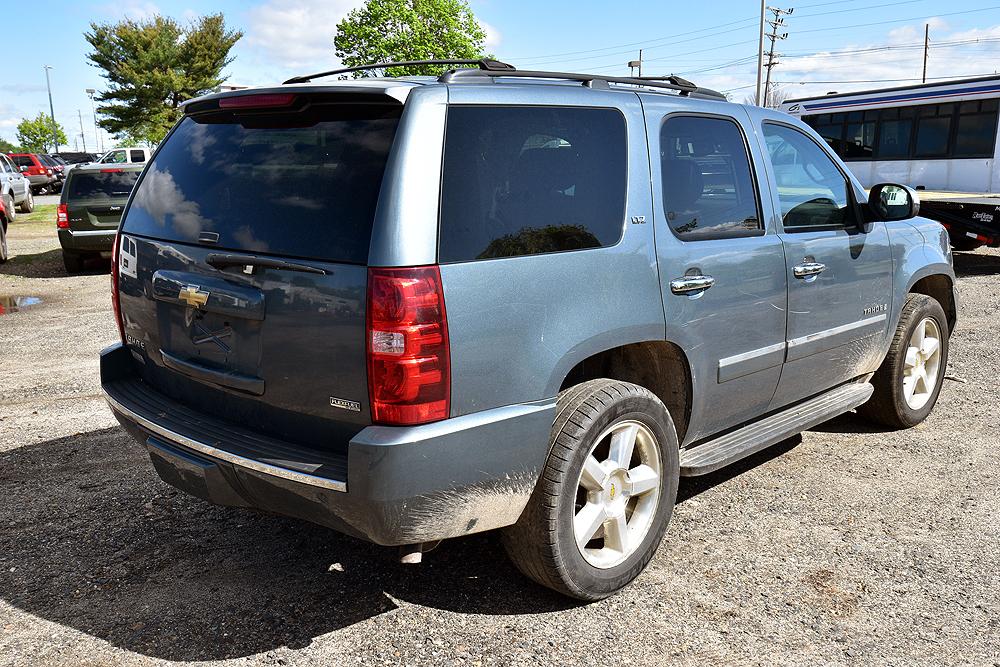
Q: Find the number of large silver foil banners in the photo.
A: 0